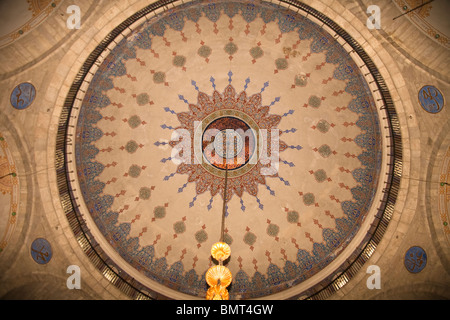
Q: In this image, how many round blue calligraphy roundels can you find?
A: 4